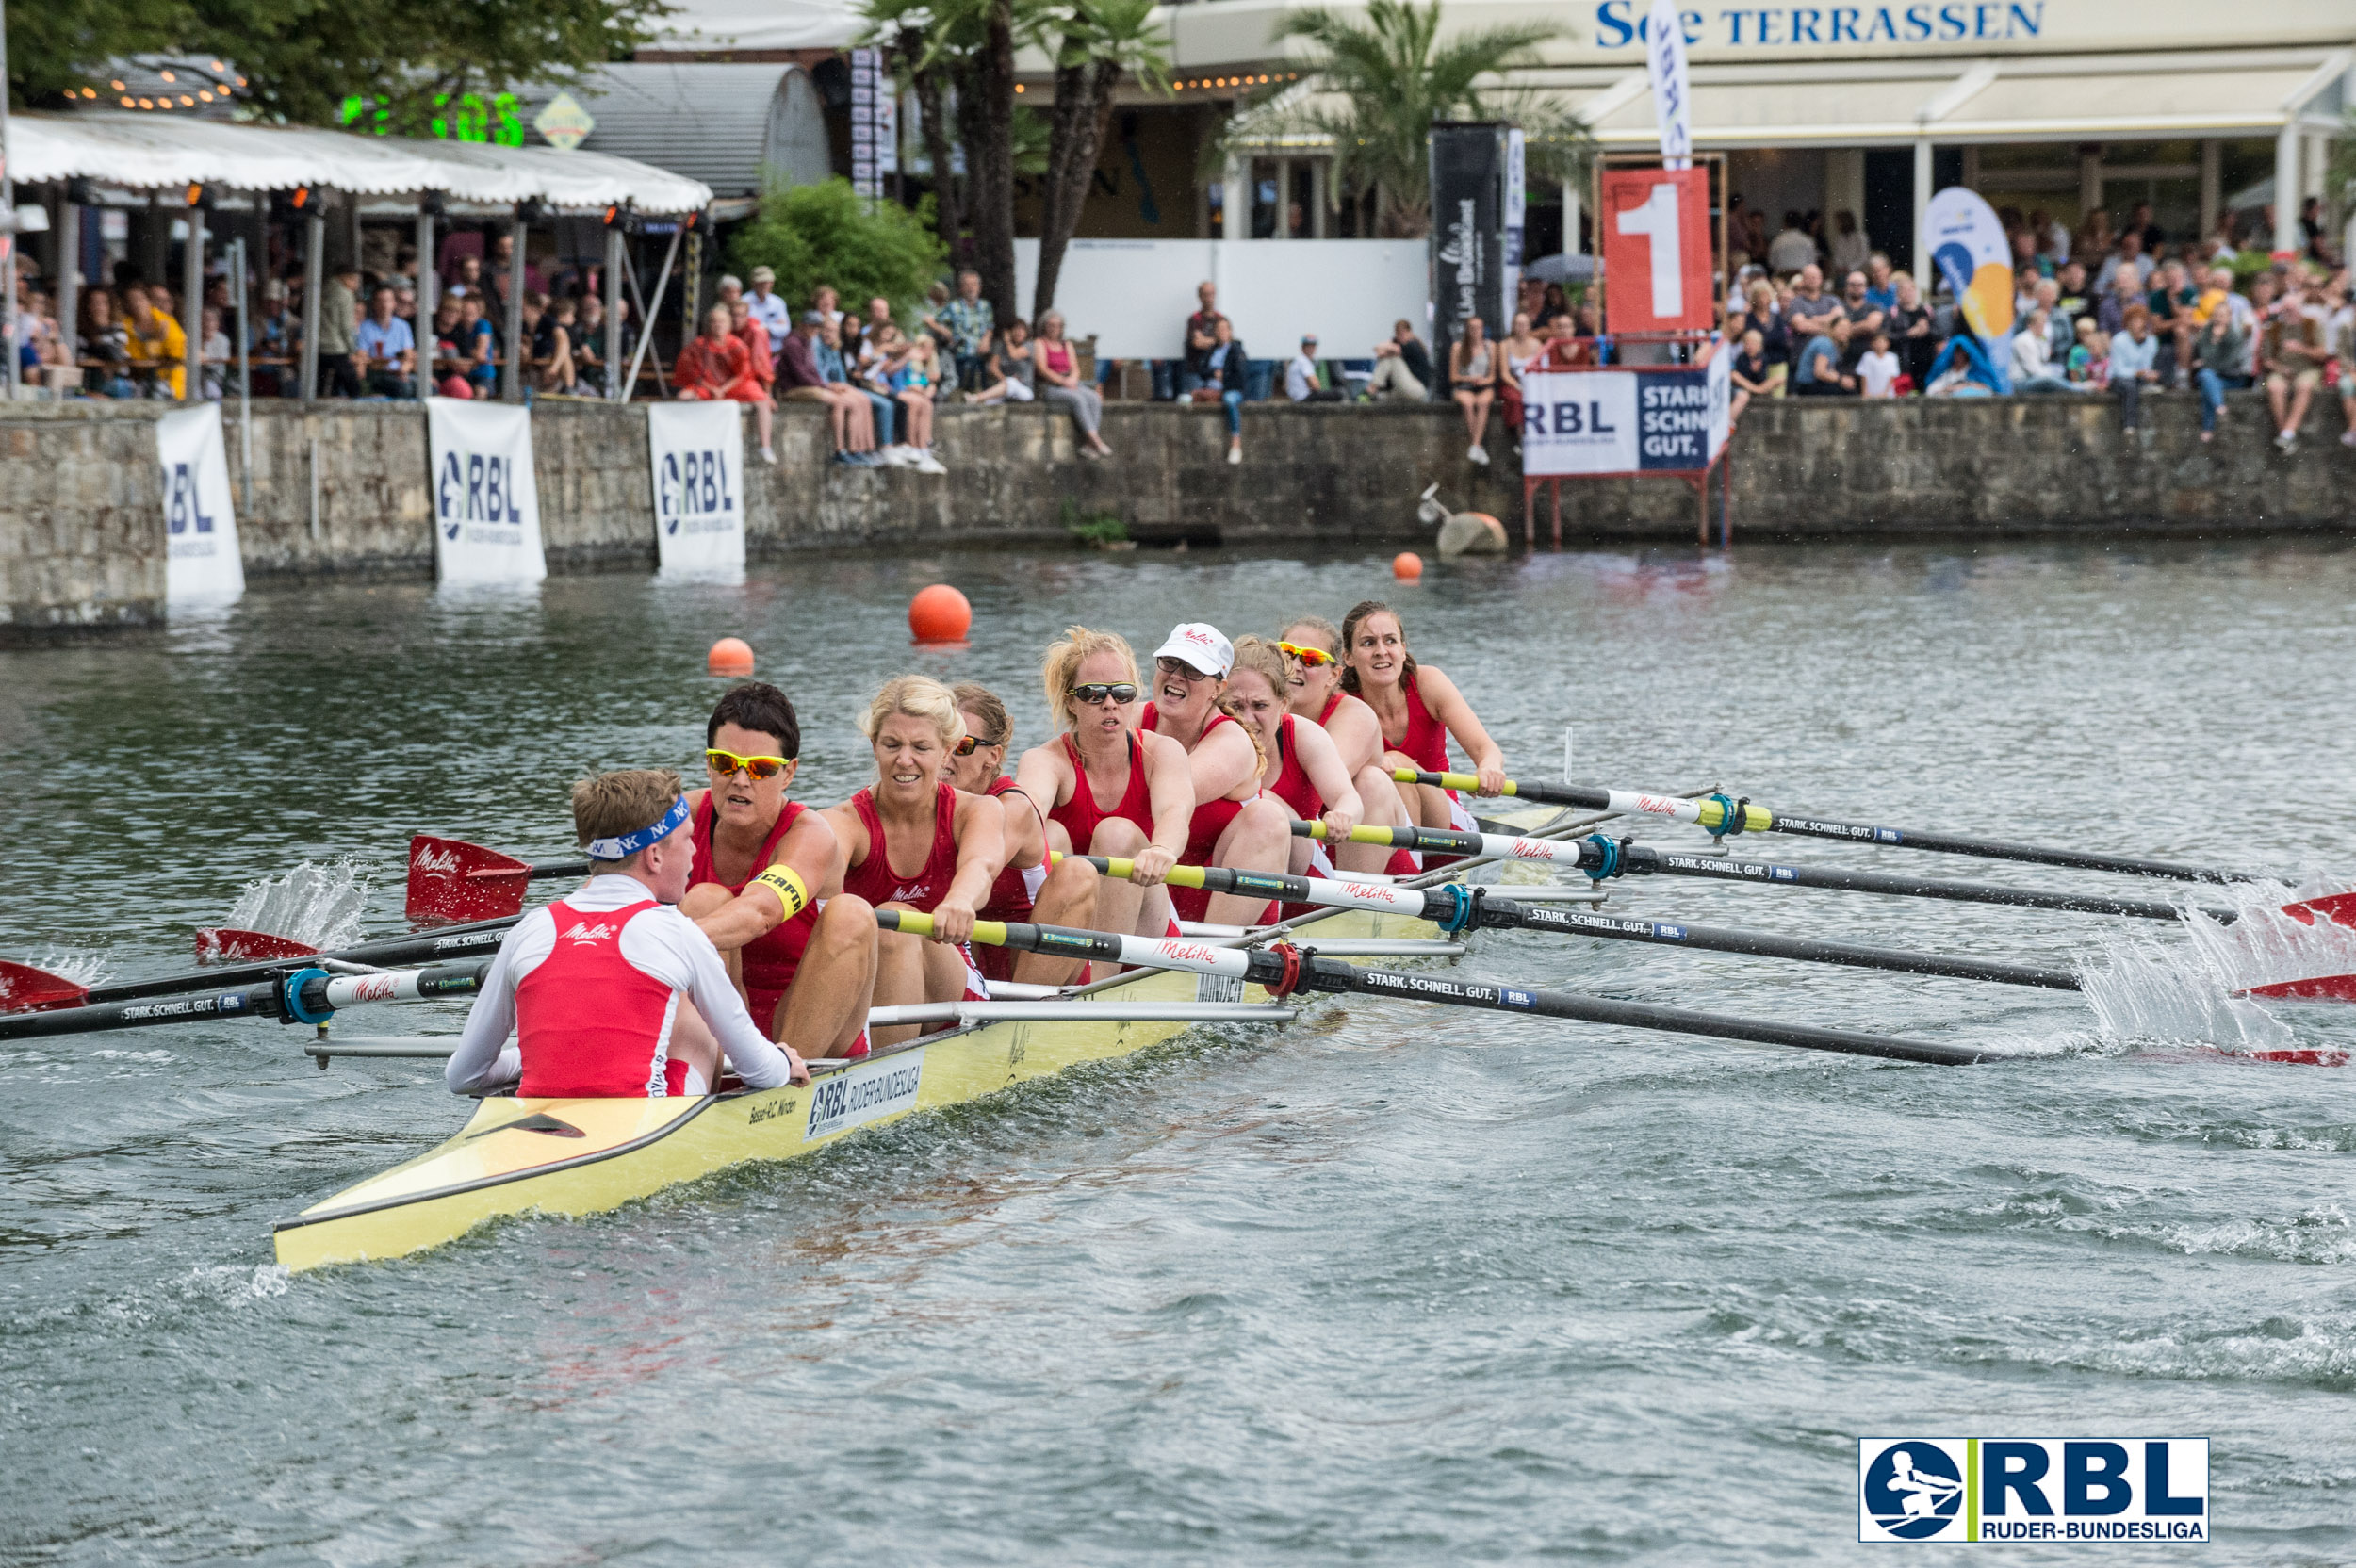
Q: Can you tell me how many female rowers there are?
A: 8